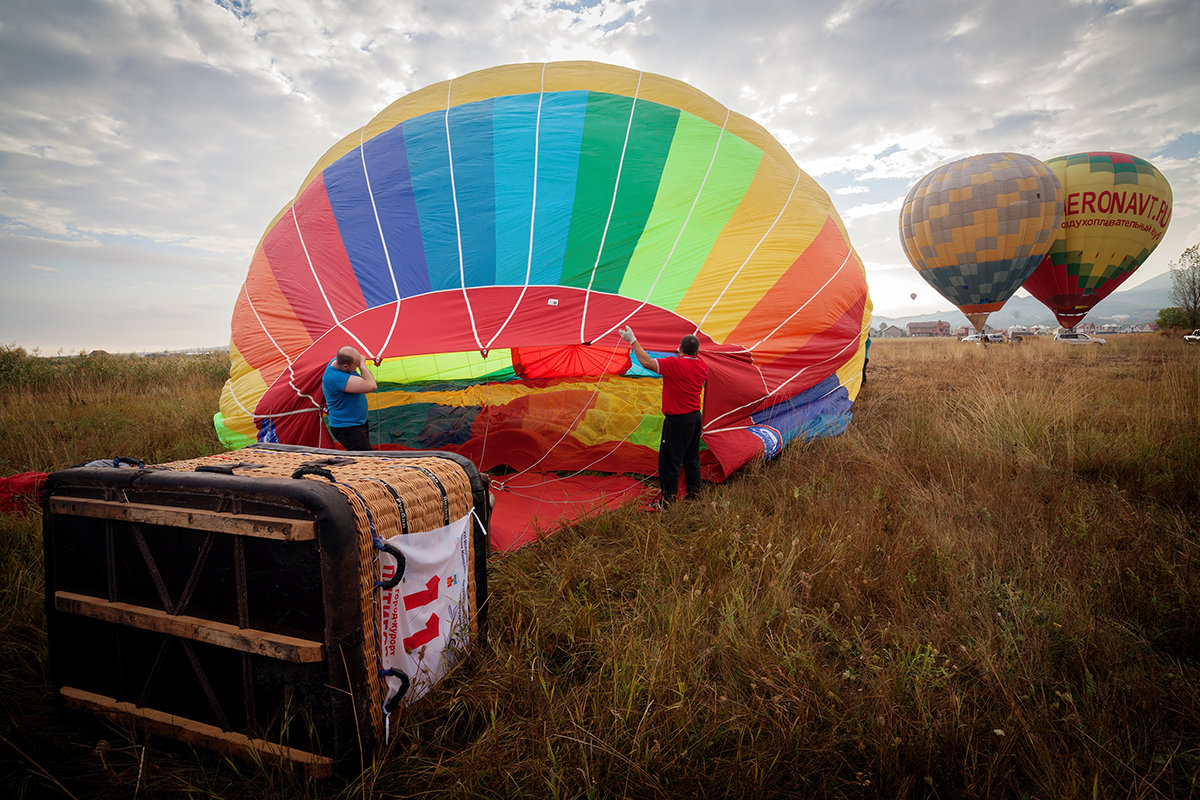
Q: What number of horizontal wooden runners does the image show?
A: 3